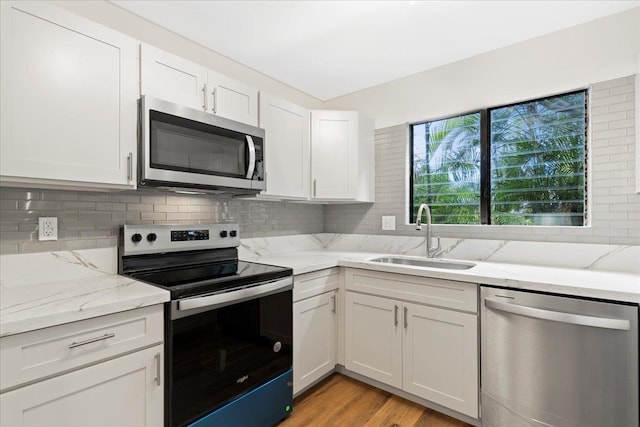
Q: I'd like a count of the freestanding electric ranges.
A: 1